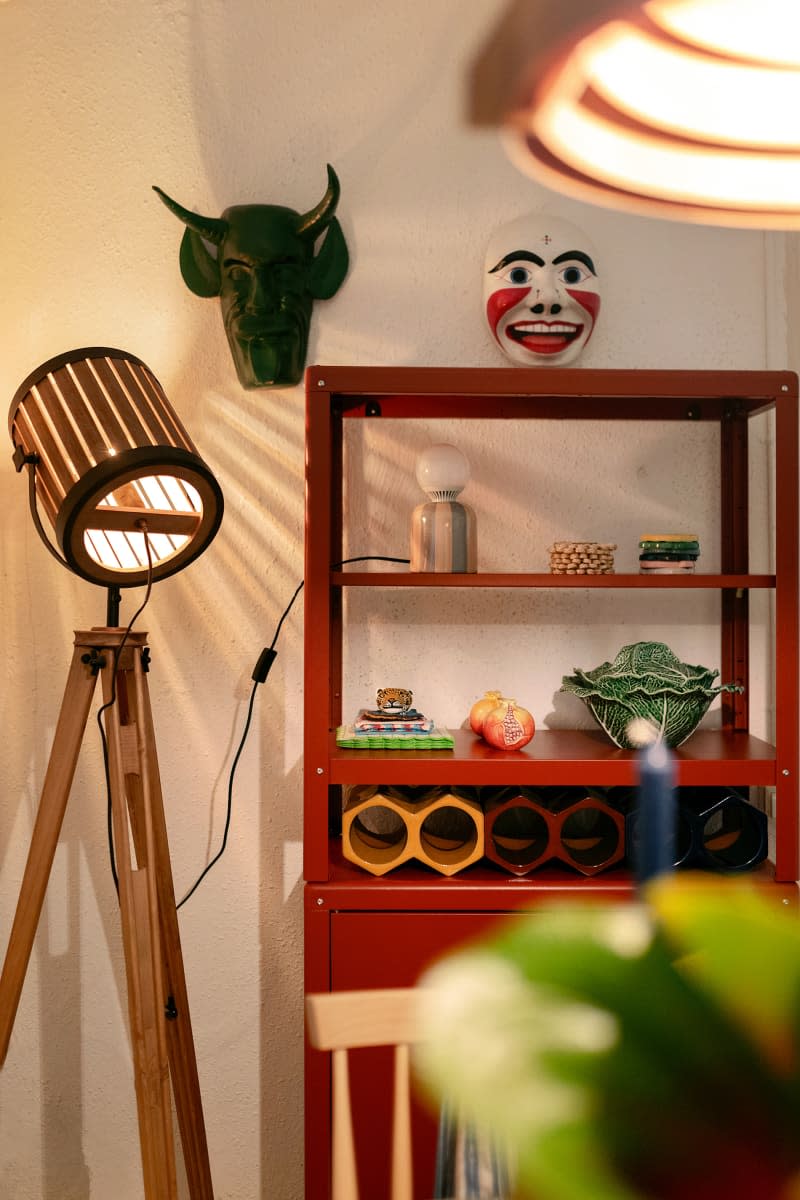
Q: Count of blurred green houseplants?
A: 1